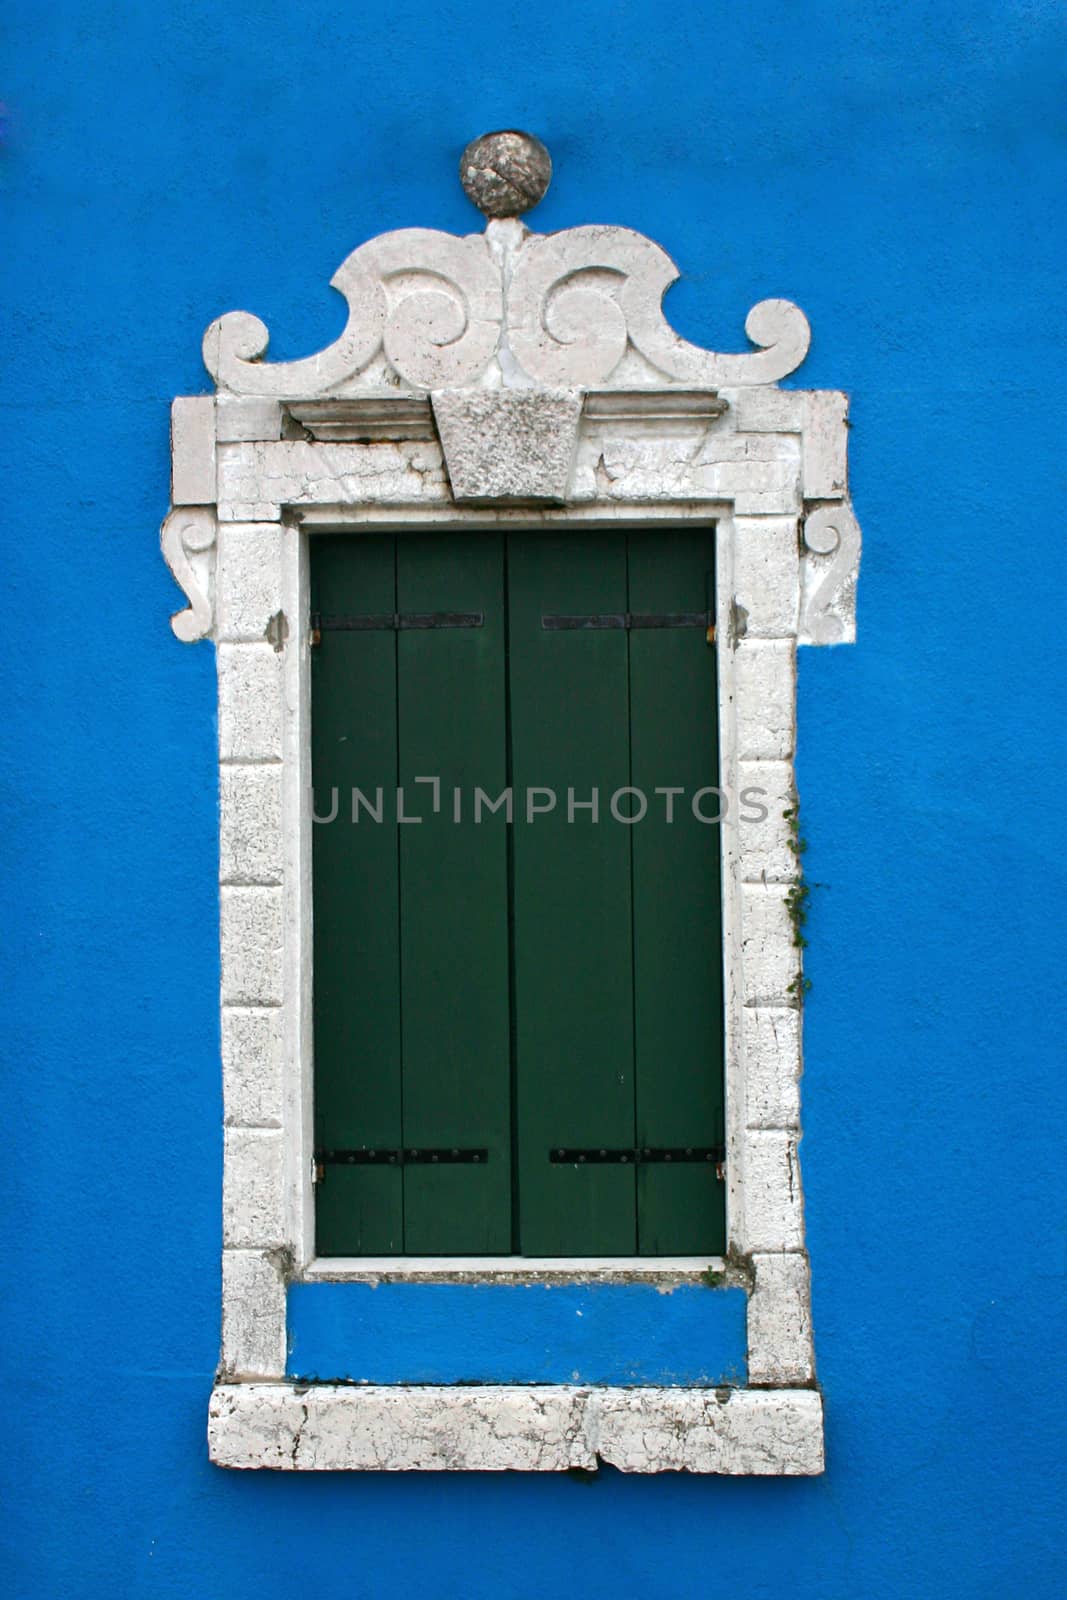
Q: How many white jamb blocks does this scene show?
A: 14